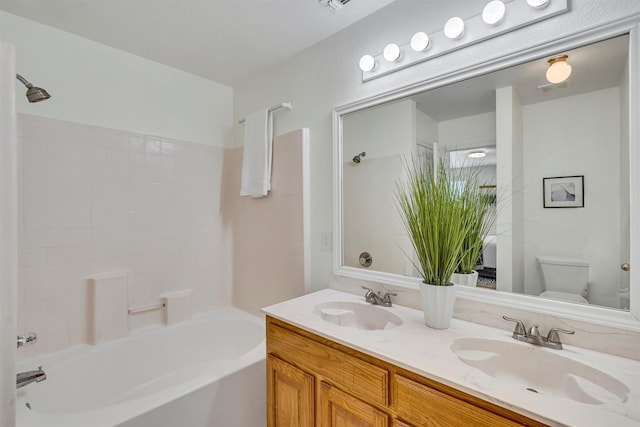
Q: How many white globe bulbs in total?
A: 6